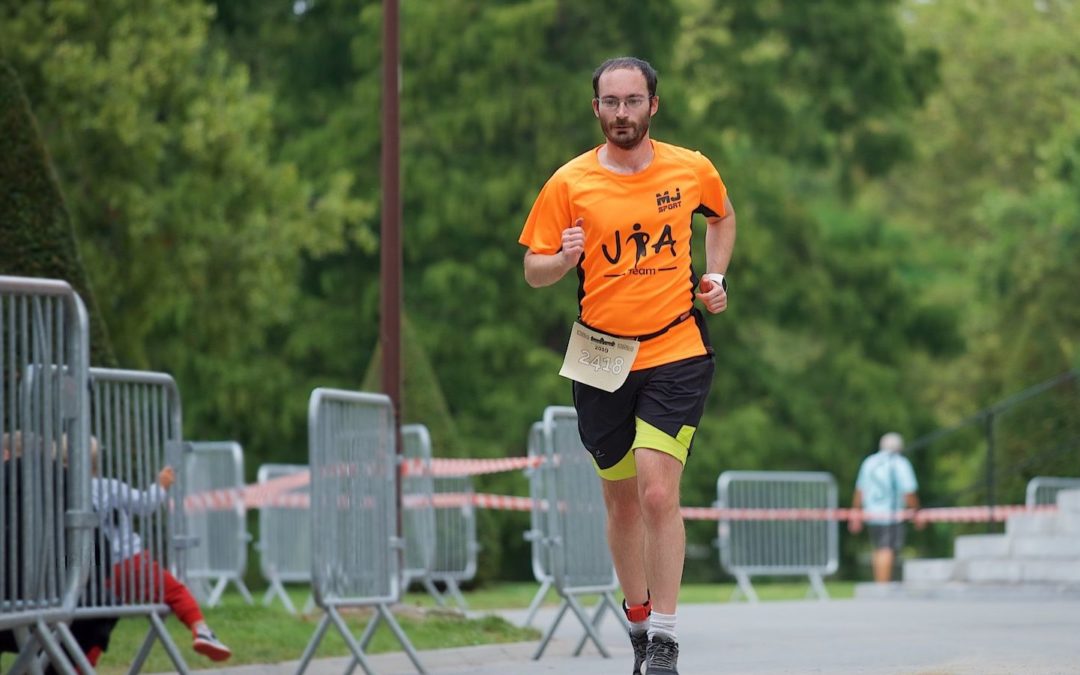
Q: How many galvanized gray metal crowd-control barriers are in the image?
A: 11